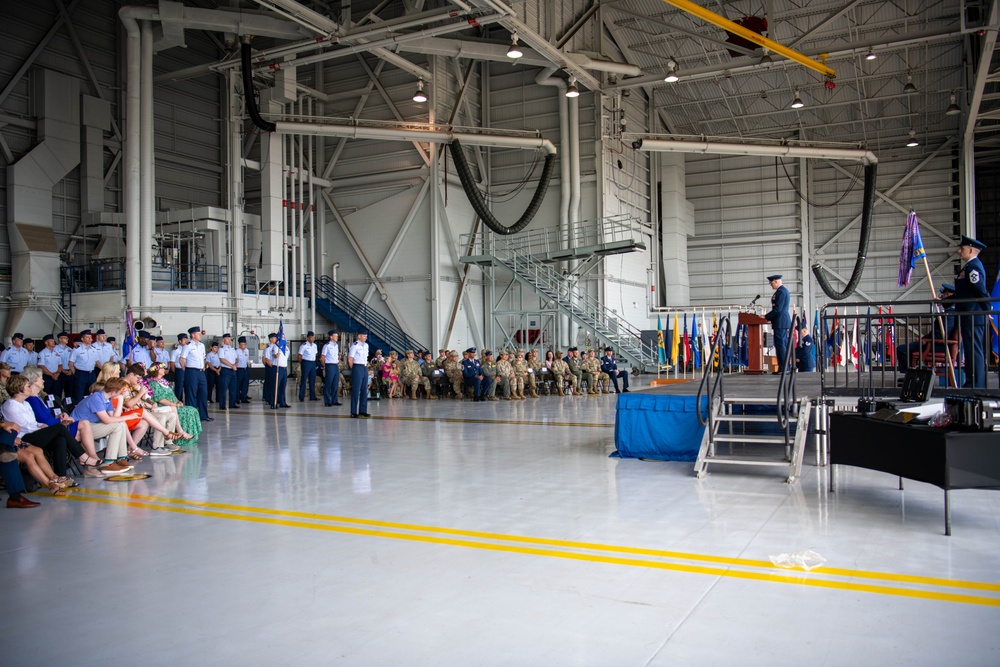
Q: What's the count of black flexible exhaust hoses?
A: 3